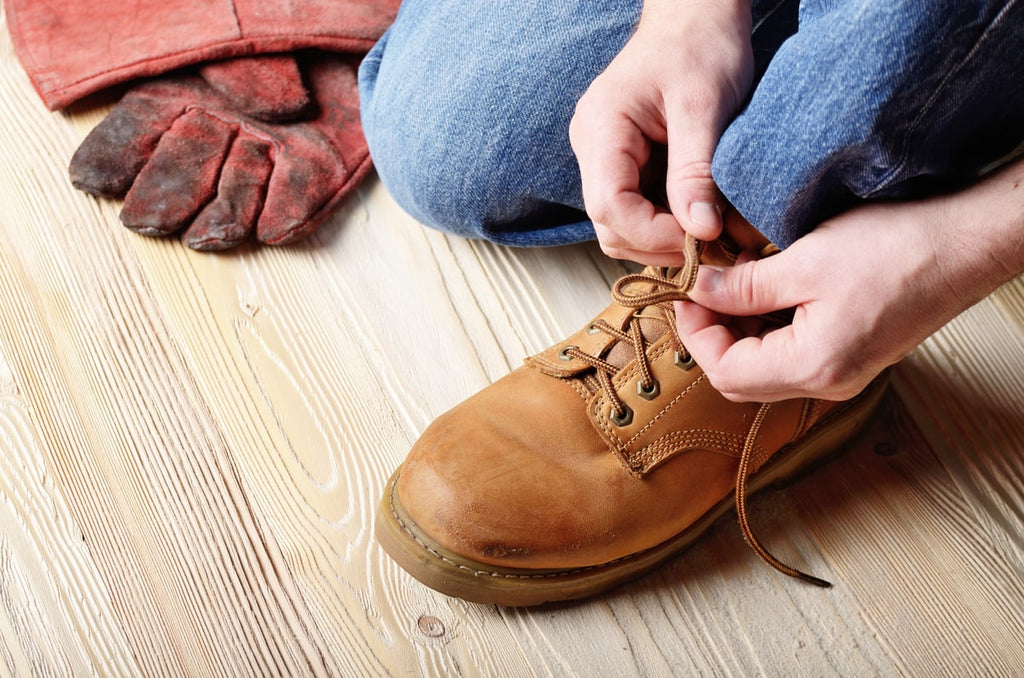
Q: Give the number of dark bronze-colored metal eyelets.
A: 5